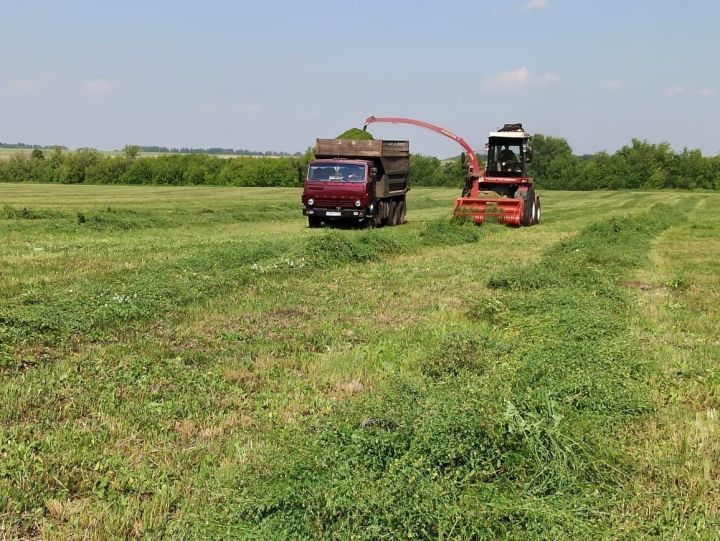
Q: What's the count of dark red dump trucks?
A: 1